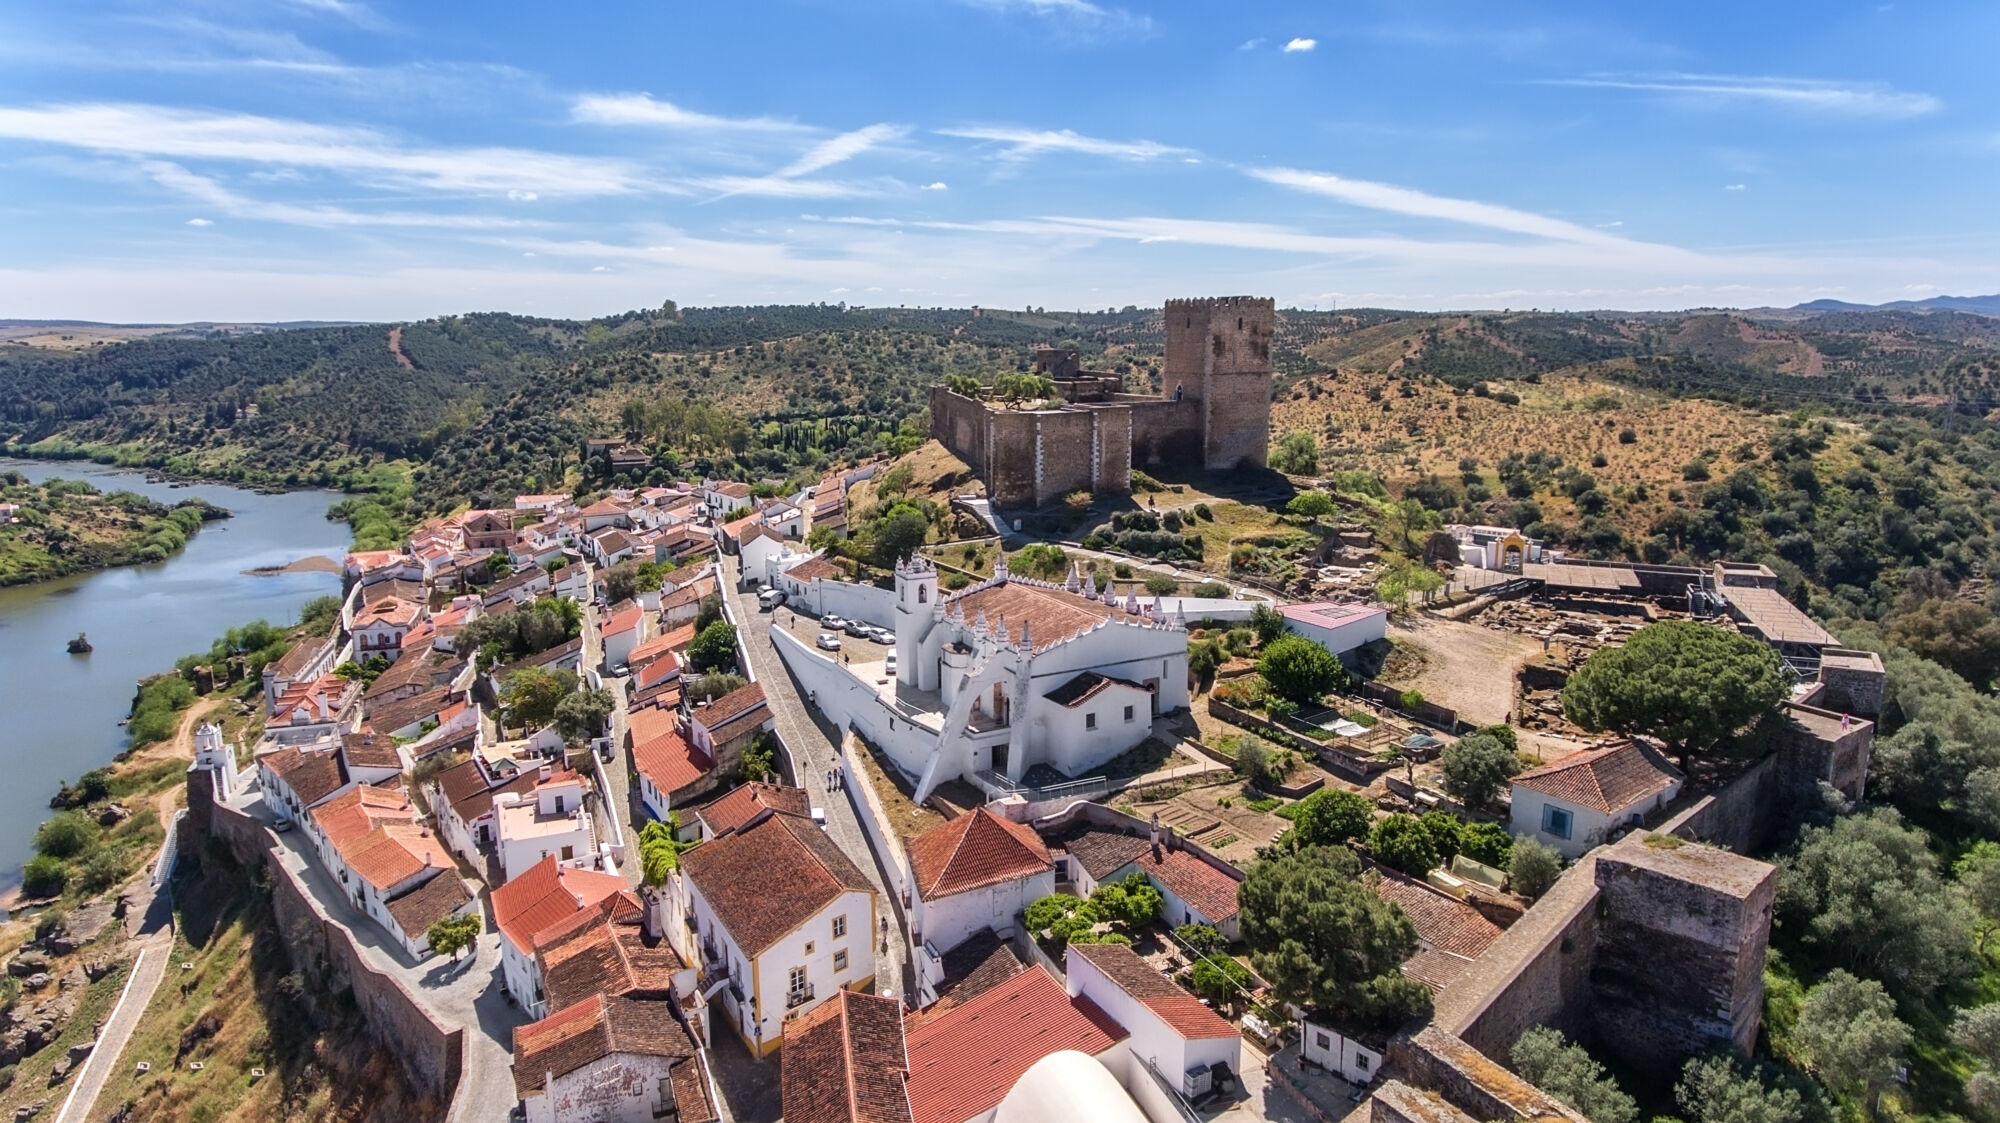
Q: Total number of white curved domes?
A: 1